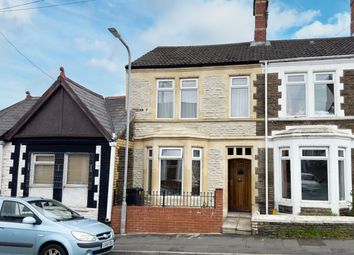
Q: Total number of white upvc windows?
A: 13